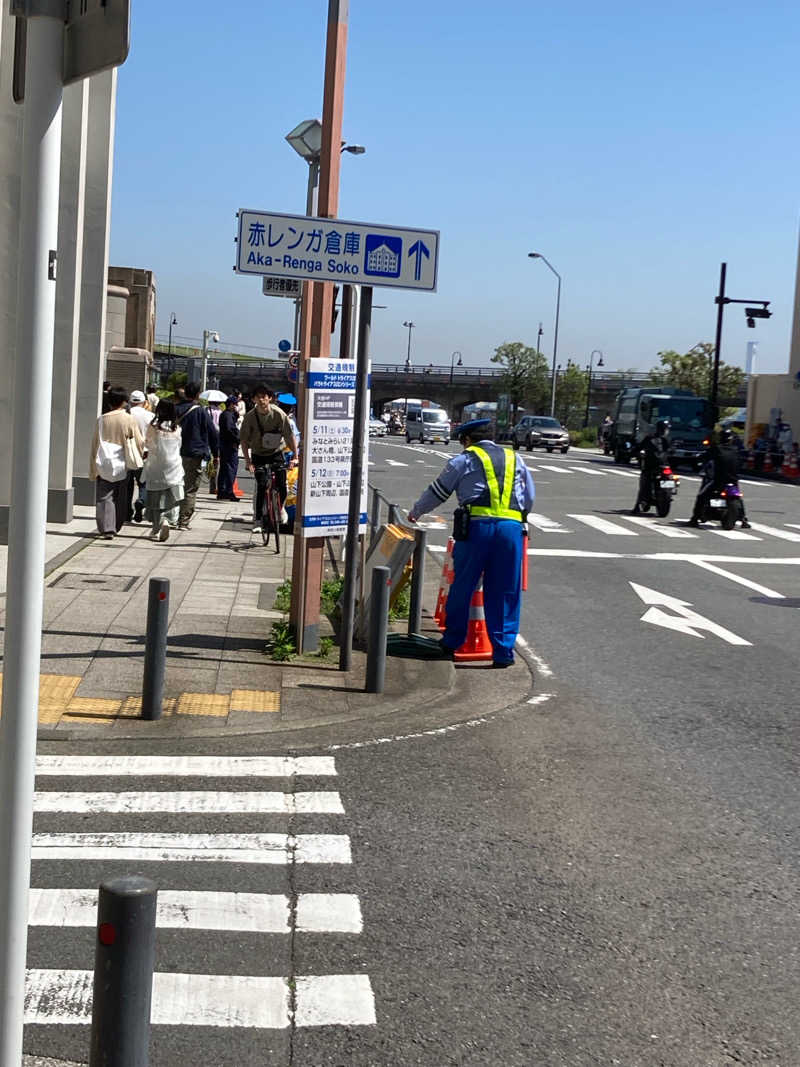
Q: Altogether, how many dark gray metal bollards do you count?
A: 4